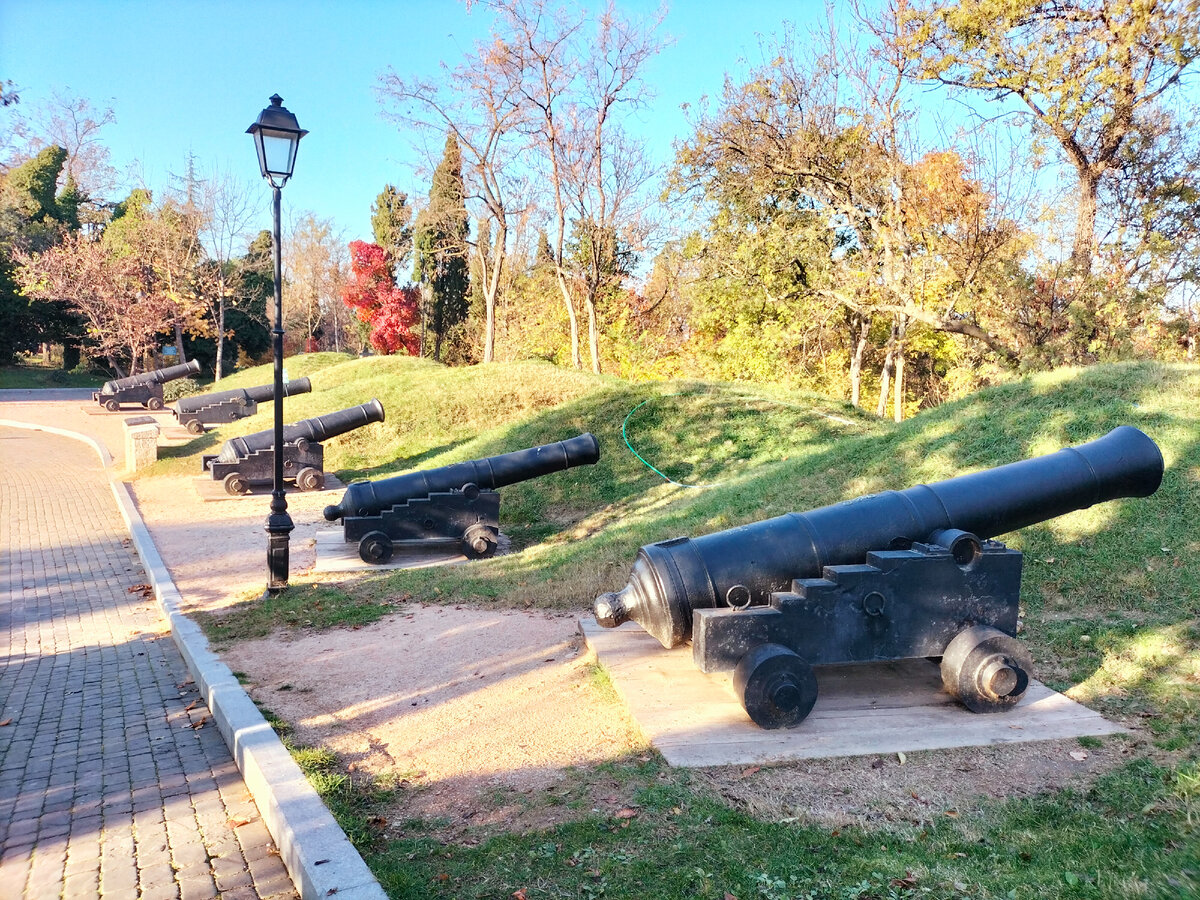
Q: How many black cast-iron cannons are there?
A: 5